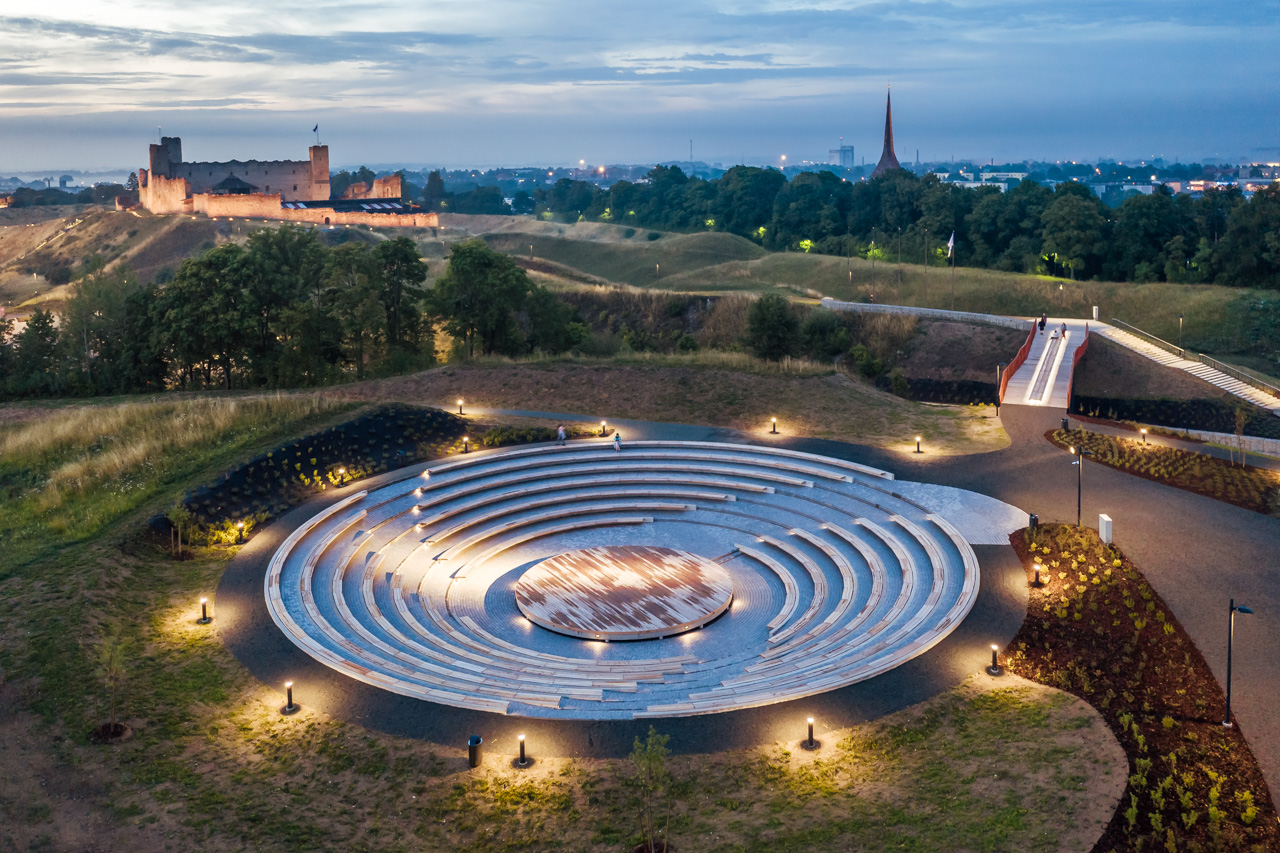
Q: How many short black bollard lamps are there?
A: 14